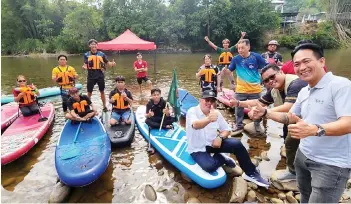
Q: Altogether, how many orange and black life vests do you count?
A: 7